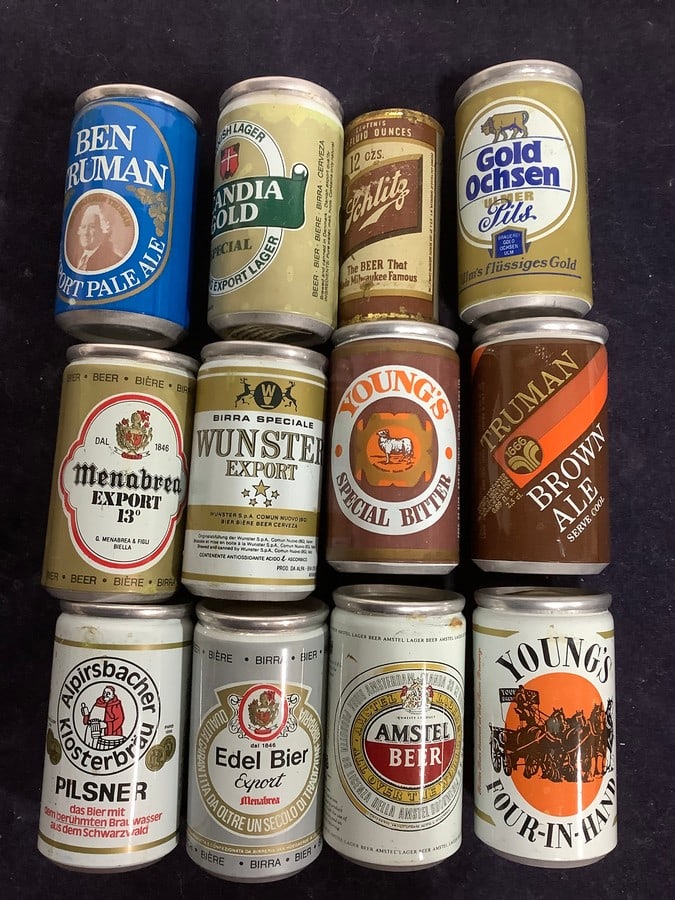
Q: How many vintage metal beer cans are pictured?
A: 12